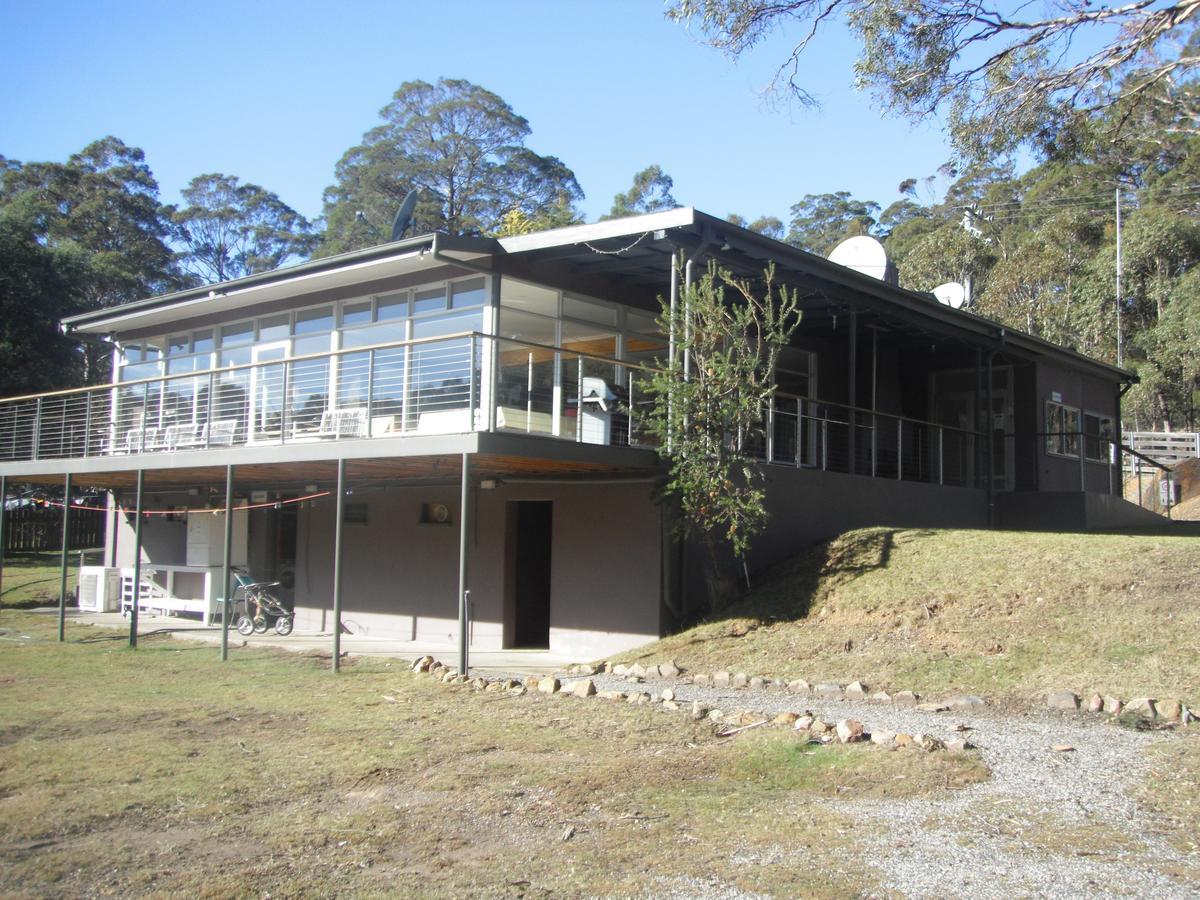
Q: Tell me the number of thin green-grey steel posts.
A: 6